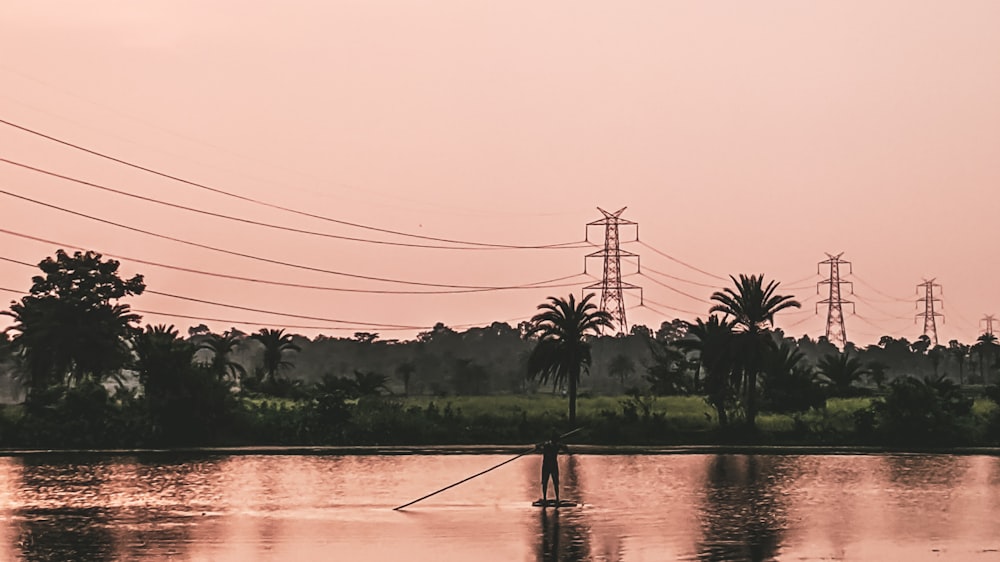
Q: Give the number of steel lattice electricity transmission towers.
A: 4